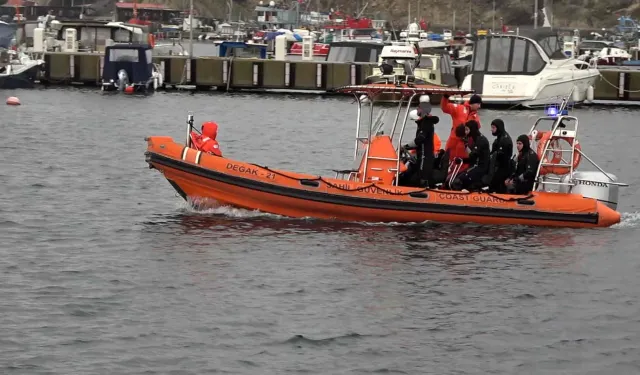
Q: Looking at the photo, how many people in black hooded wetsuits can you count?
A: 3